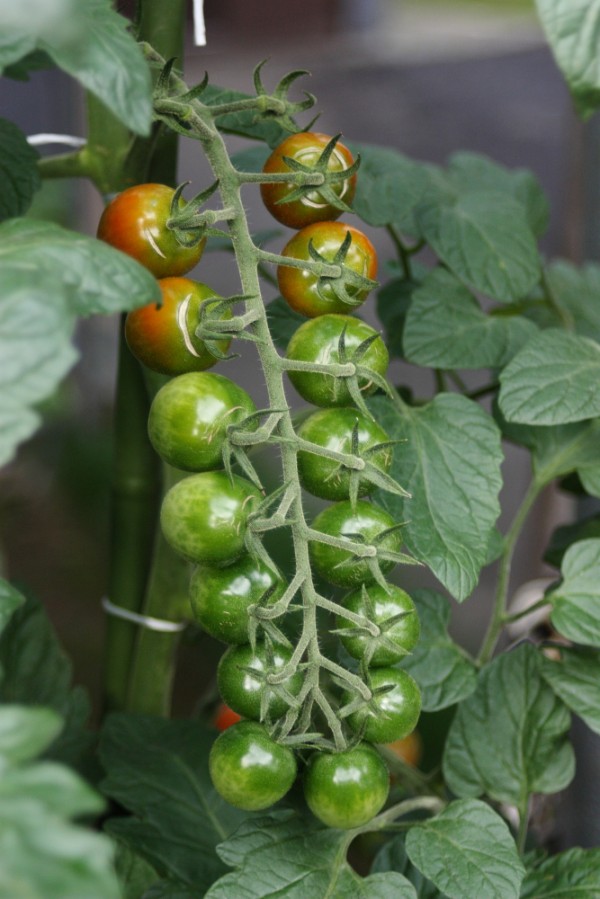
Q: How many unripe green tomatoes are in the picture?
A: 11